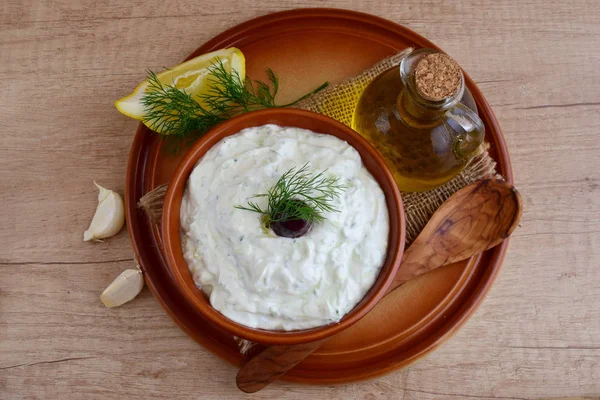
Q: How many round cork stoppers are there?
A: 1